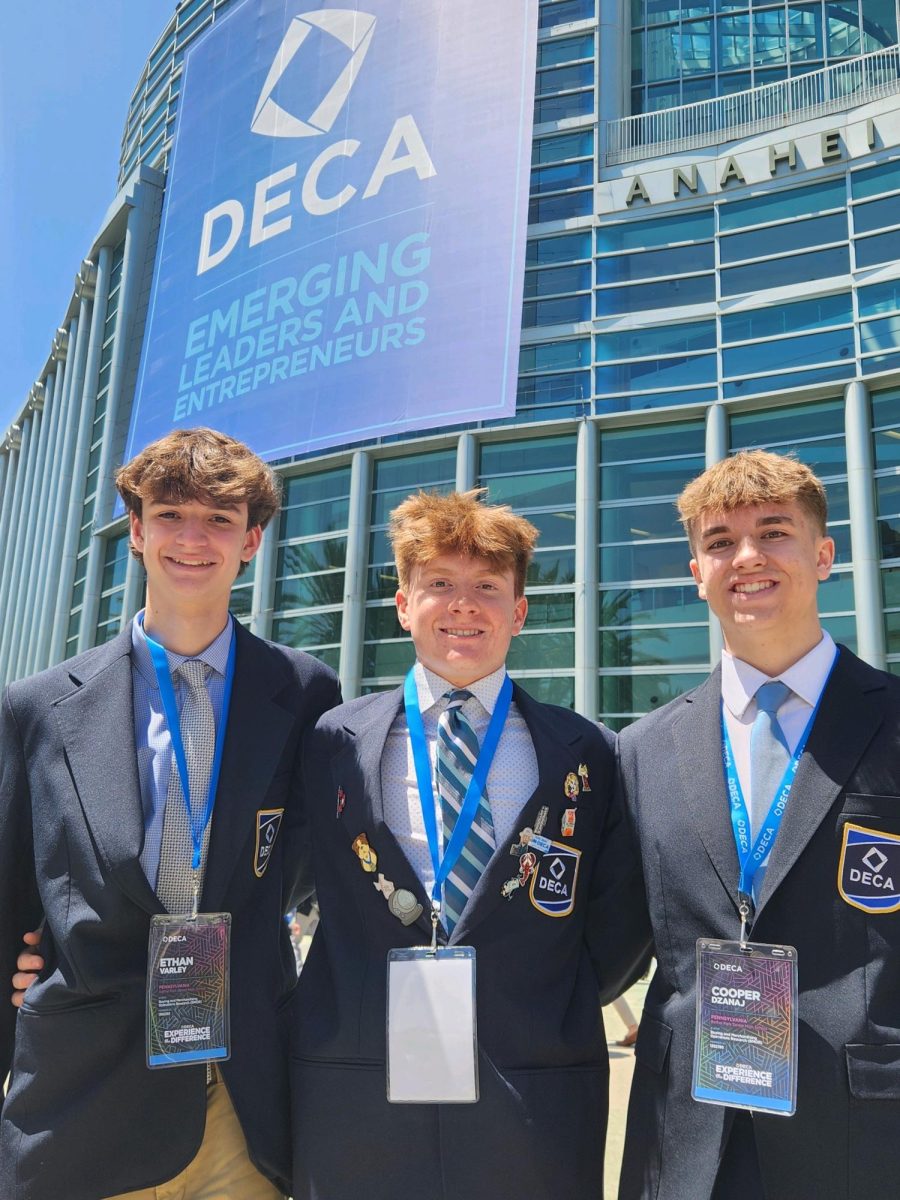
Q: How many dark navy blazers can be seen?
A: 3